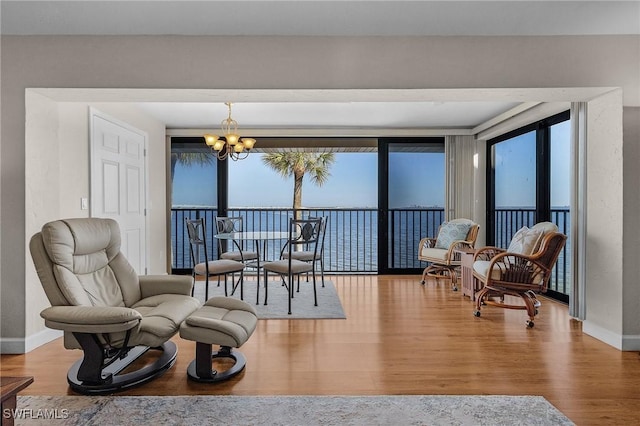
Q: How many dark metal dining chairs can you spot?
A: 4